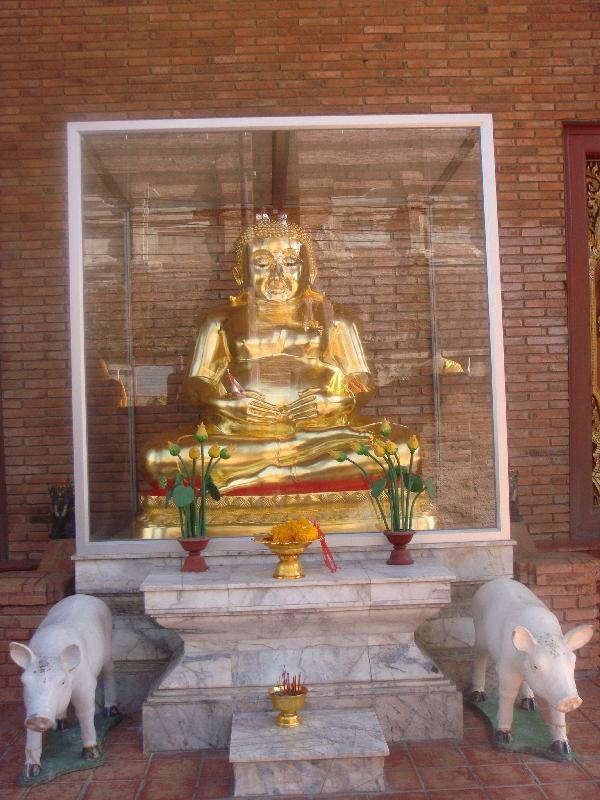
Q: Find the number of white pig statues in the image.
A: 2